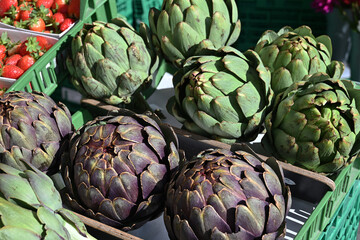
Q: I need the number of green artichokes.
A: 6